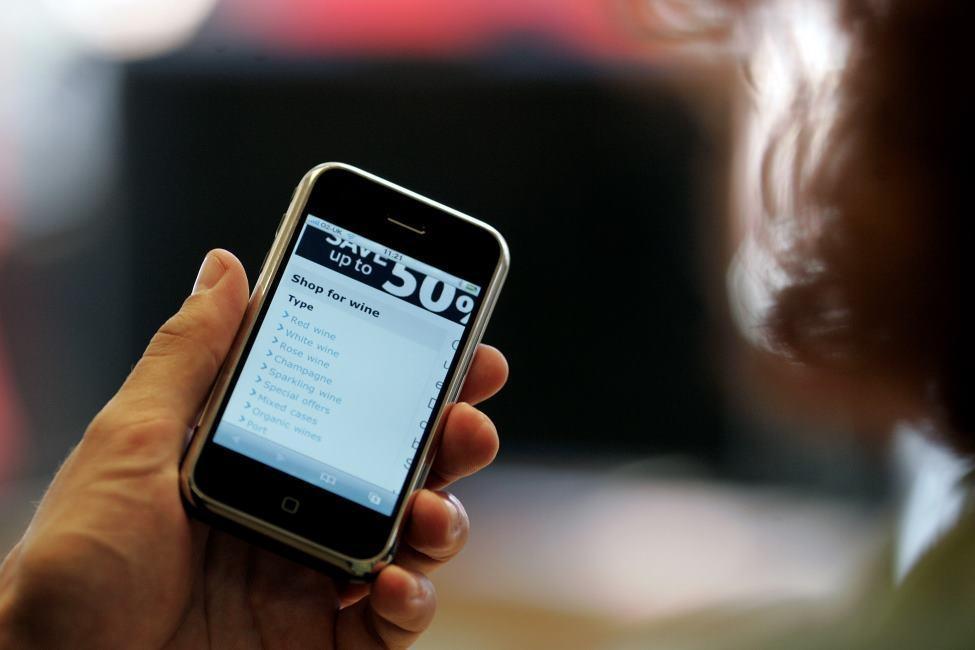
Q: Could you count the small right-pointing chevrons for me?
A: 9